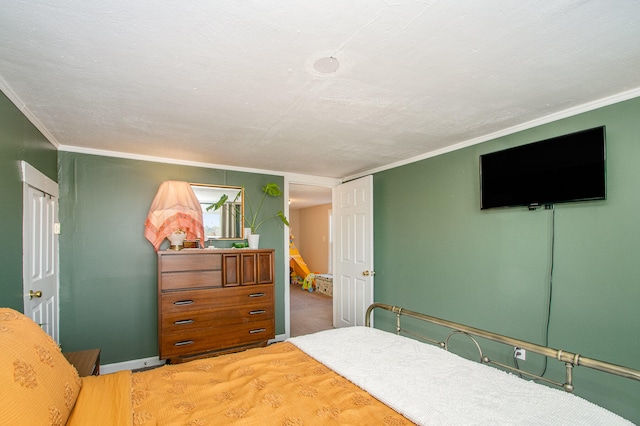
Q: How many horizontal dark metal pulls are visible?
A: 6